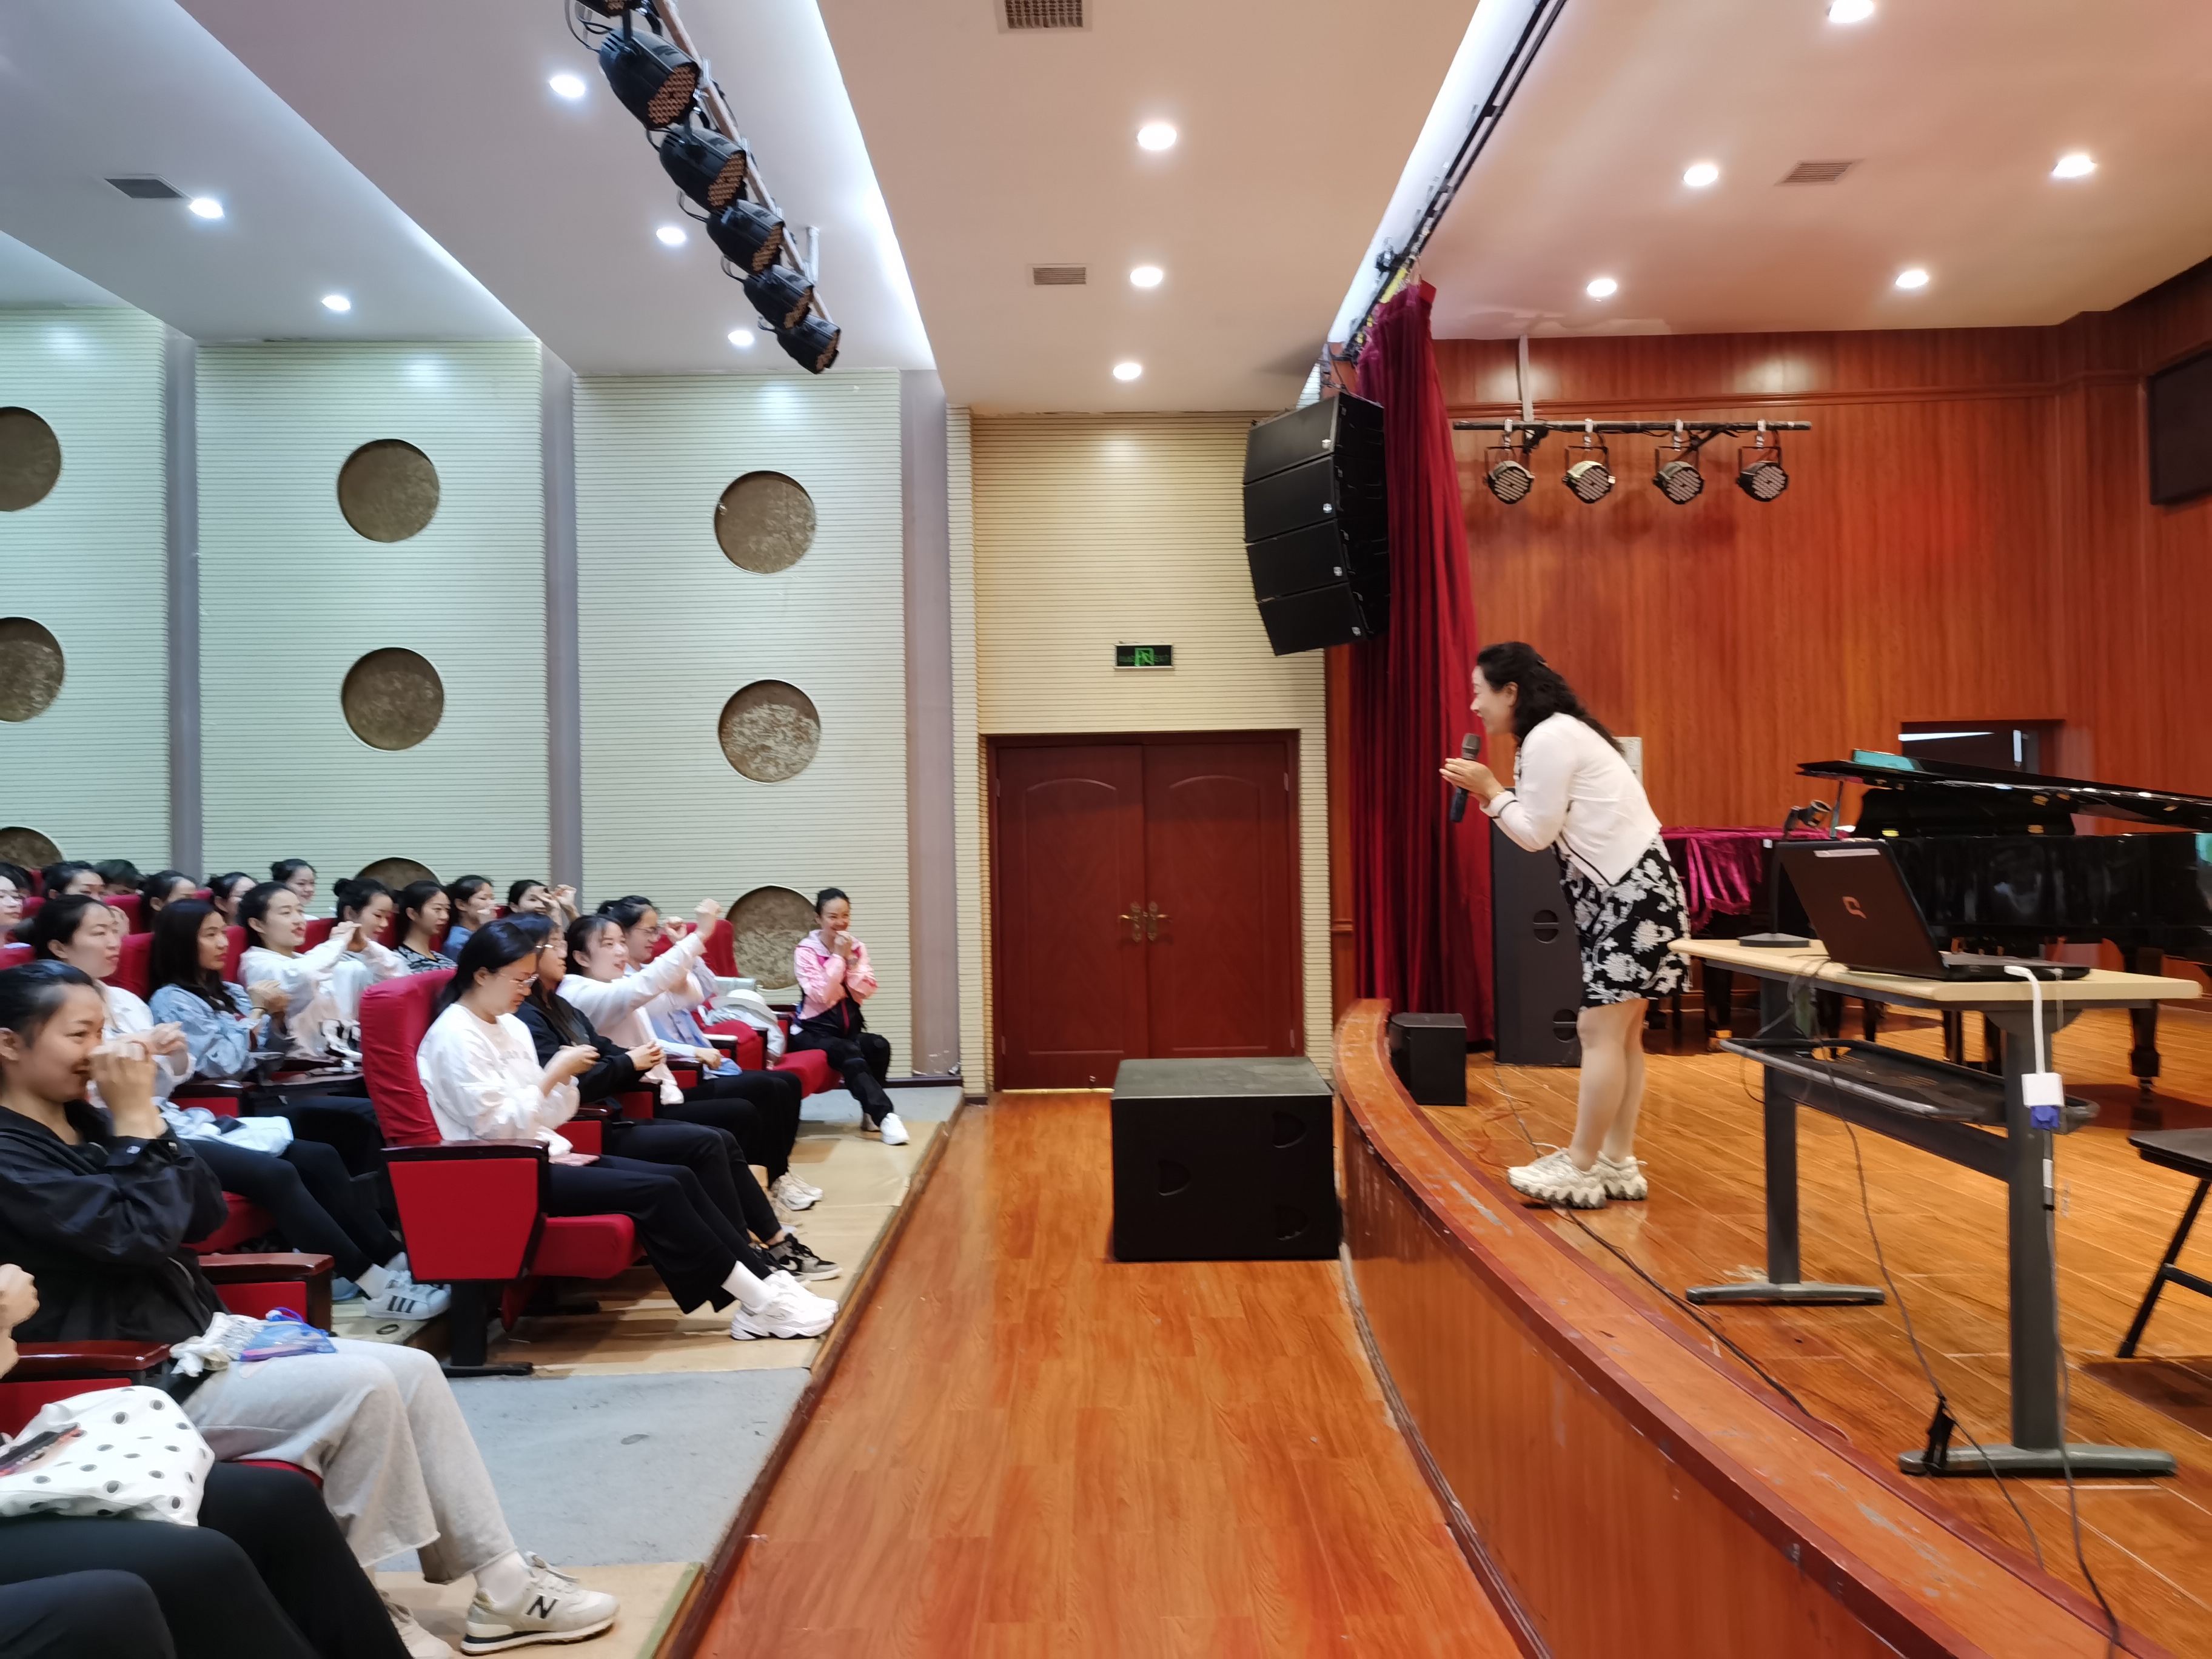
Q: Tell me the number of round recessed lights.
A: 13